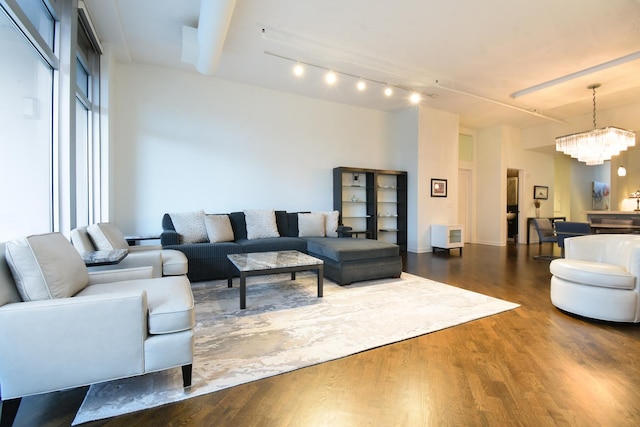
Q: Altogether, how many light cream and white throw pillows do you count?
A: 5